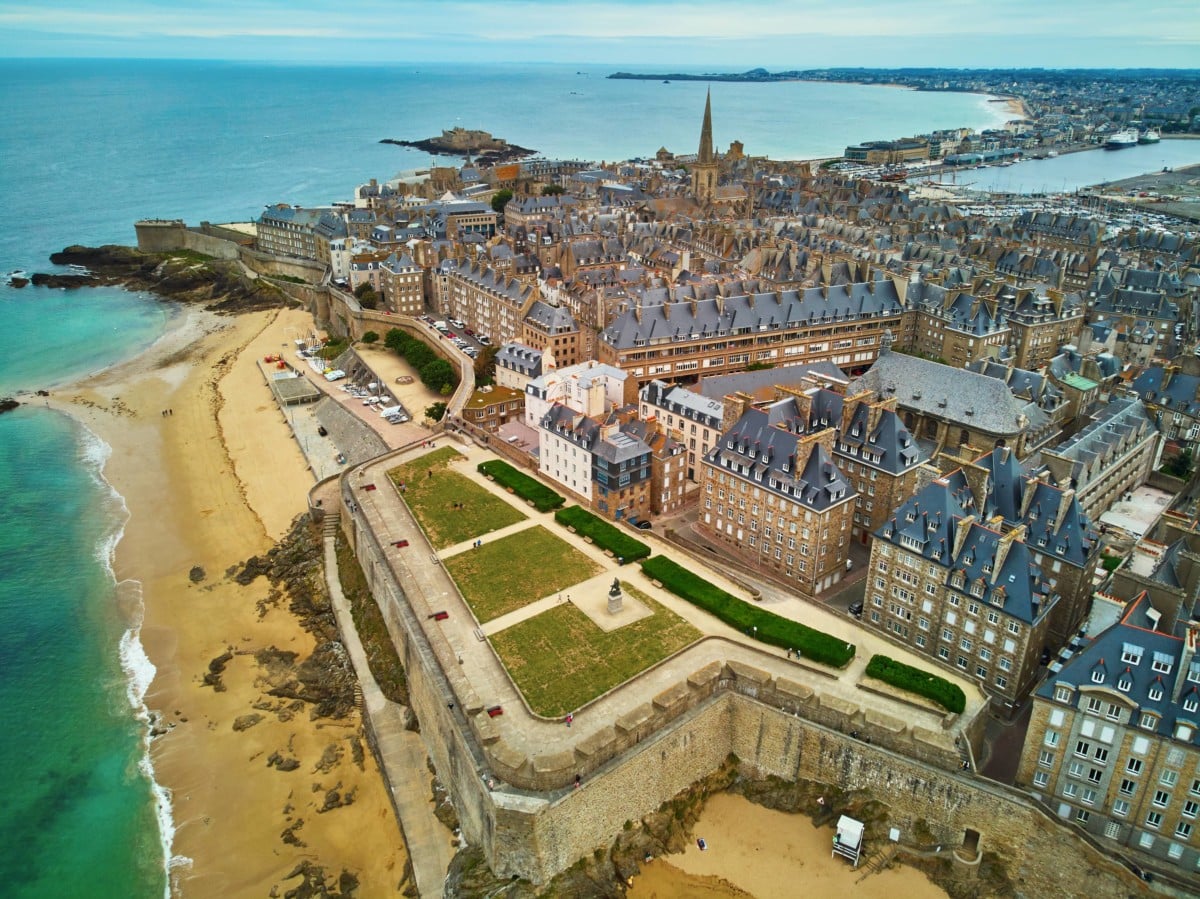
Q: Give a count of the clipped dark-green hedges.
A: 4